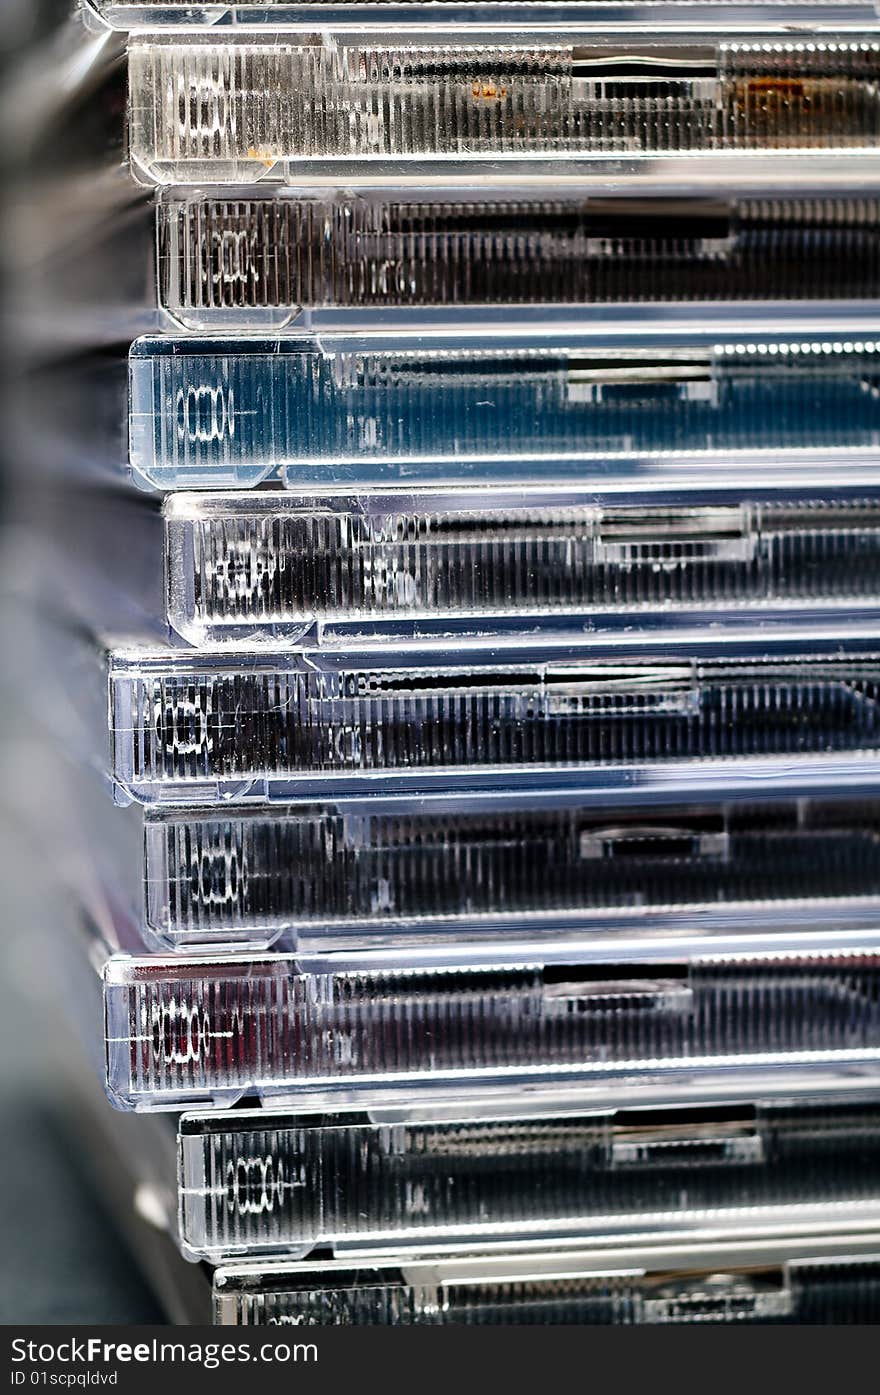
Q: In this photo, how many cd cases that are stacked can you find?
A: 10